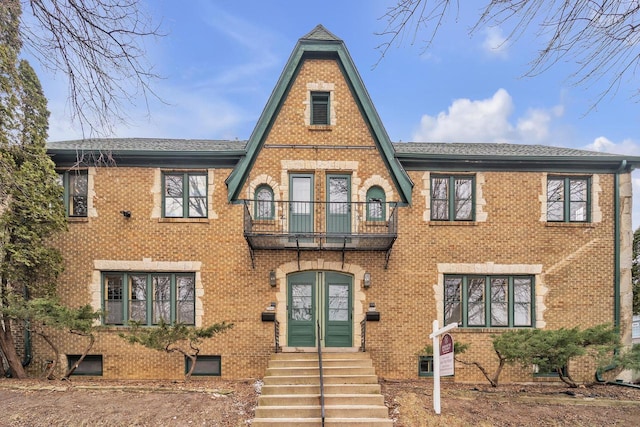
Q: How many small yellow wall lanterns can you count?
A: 0